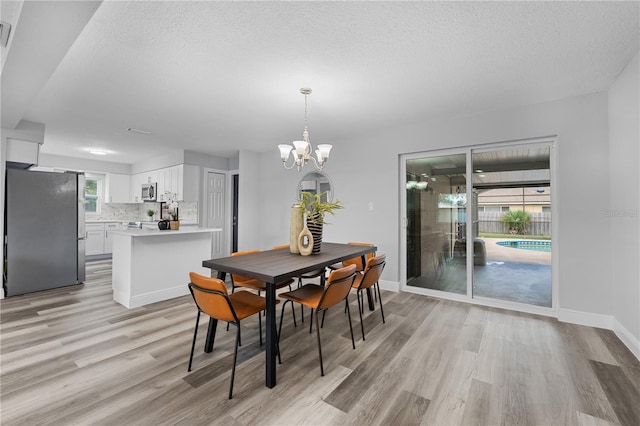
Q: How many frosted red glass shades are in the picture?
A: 0